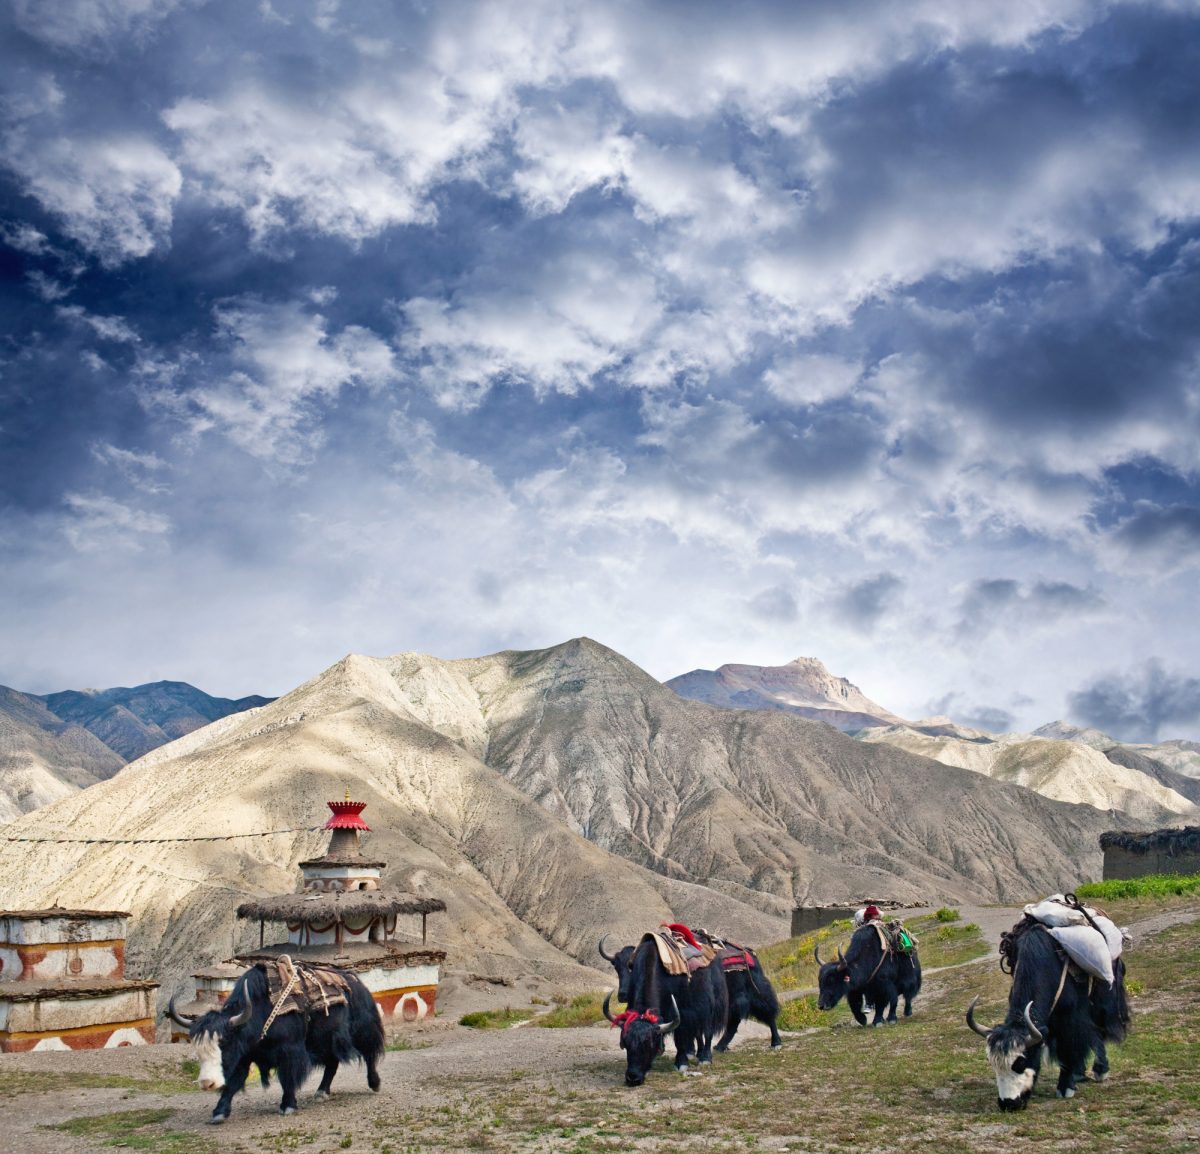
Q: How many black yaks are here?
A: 5